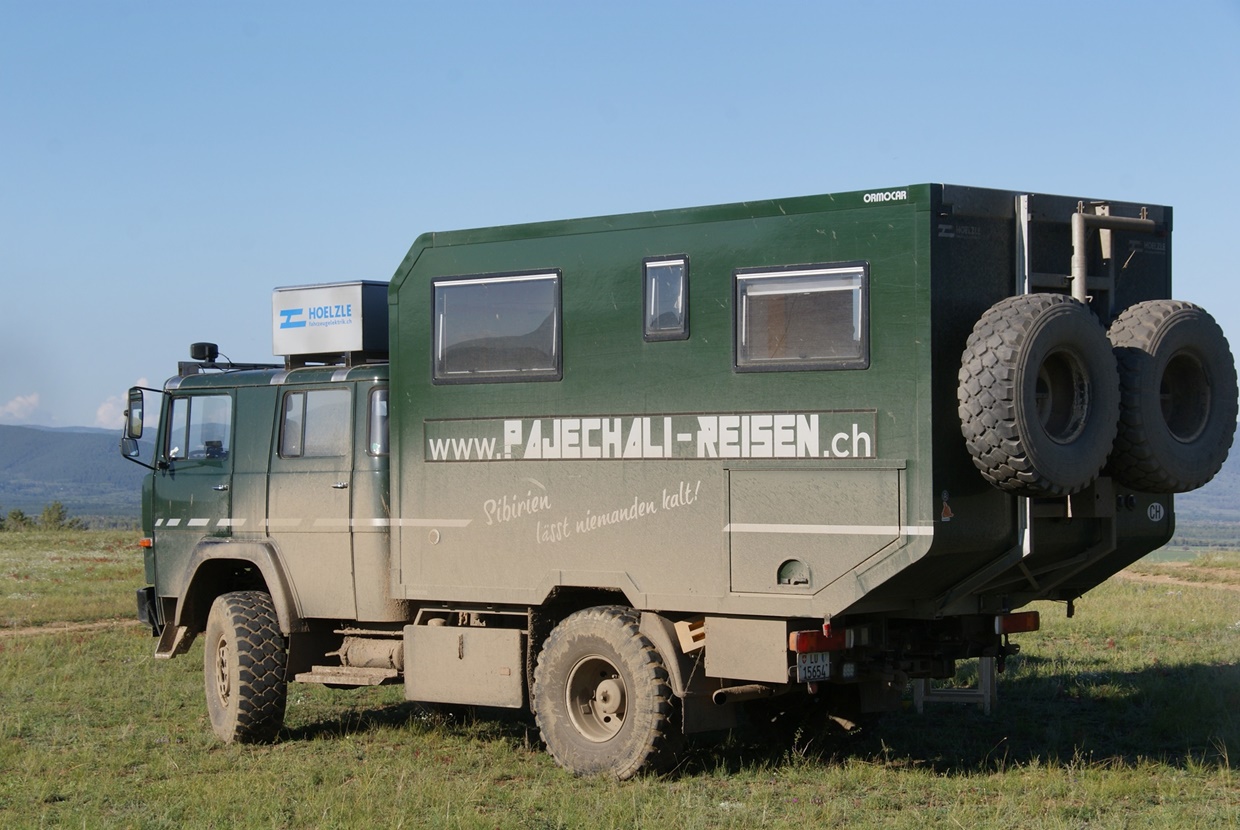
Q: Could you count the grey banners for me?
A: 1